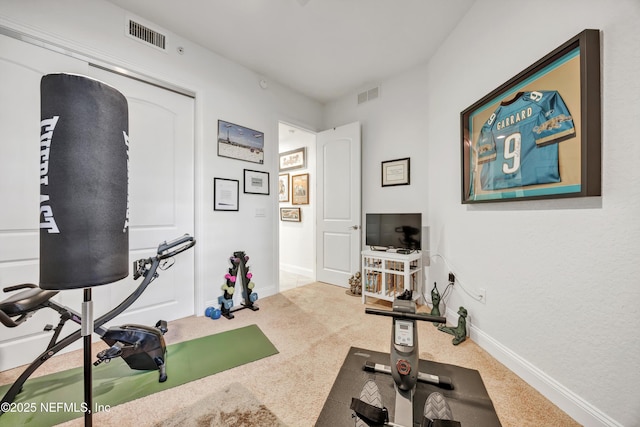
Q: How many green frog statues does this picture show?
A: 2